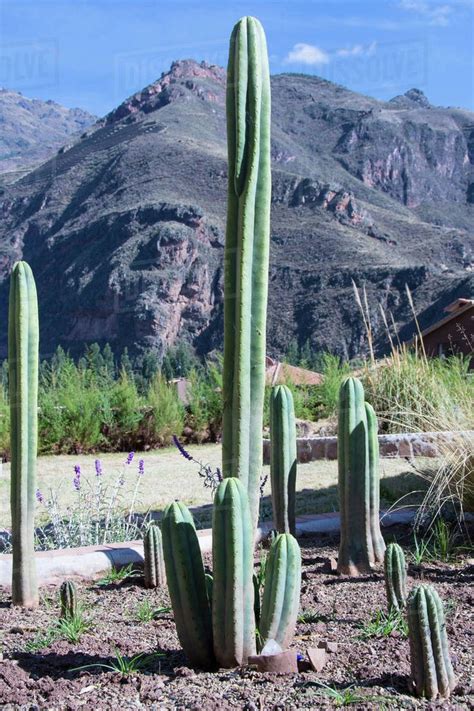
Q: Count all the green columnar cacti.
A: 12